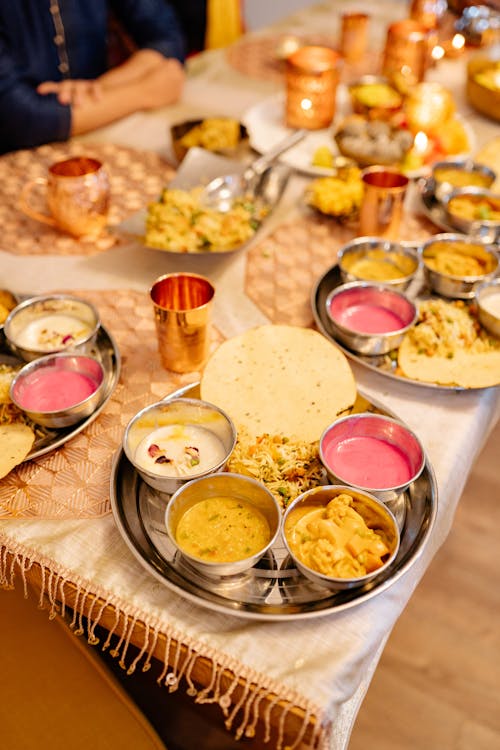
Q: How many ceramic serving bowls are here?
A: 0